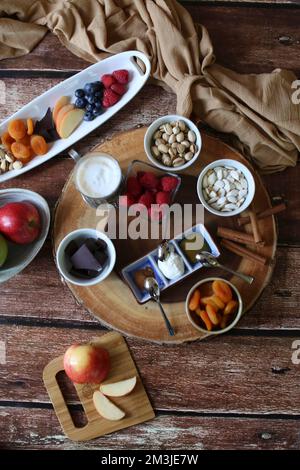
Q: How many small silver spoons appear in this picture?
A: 3